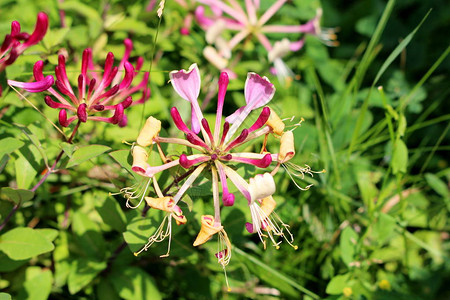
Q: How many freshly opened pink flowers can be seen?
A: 2